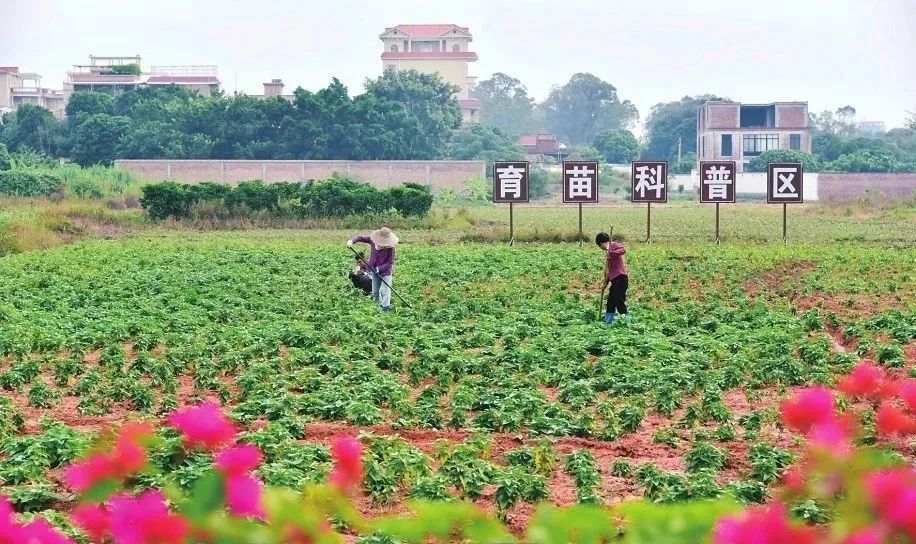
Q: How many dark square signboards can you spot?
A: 5